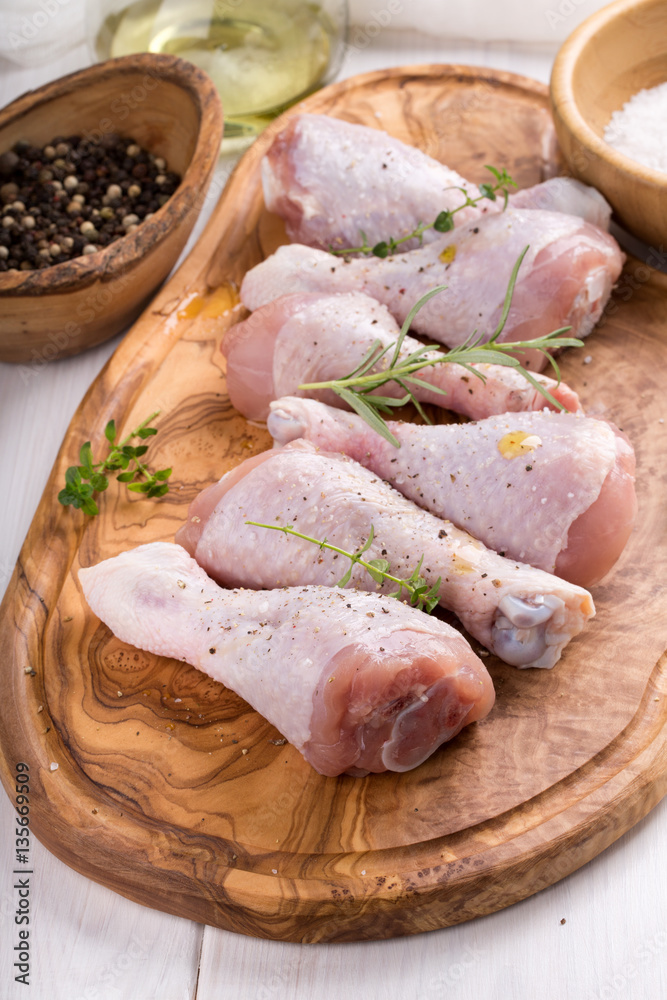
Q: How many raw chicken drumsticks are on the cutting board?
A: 6